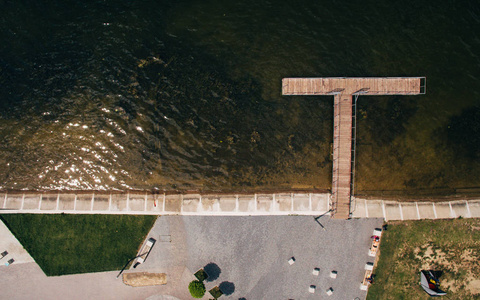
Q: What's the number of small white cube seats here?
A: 5